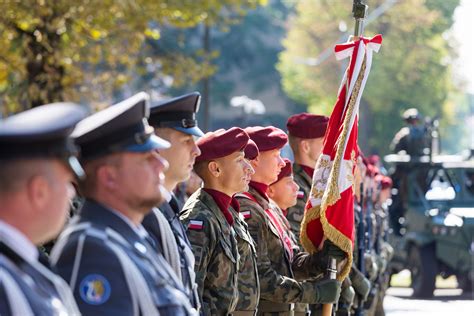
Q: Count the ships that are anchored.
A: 0